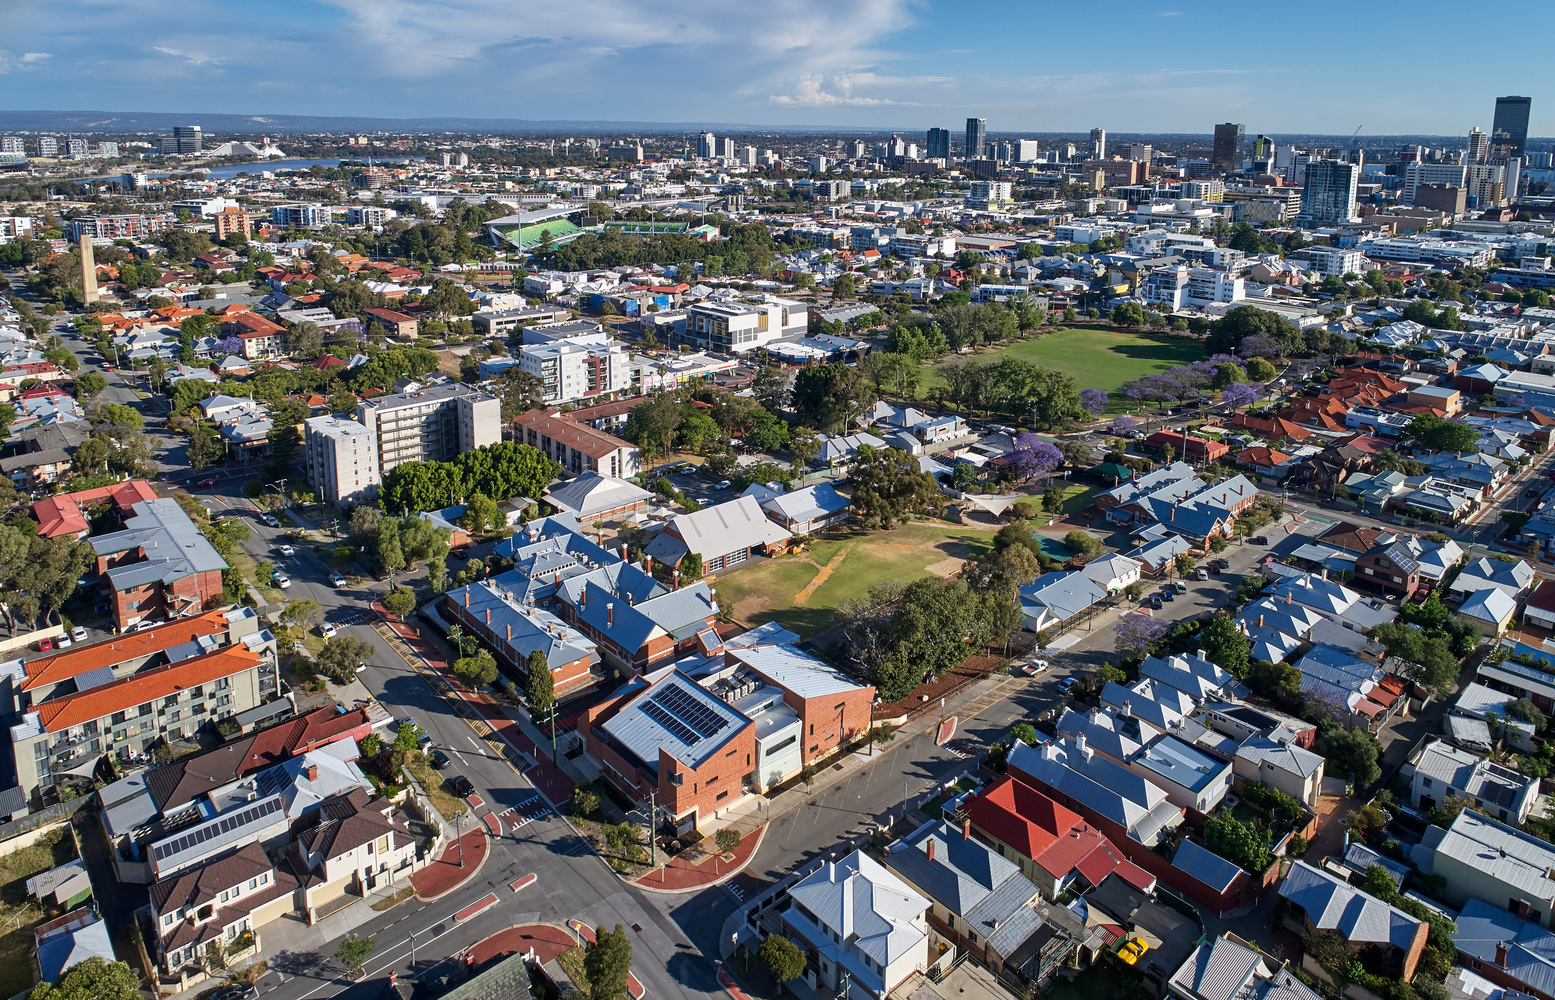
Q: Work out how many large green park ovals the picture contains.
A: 1